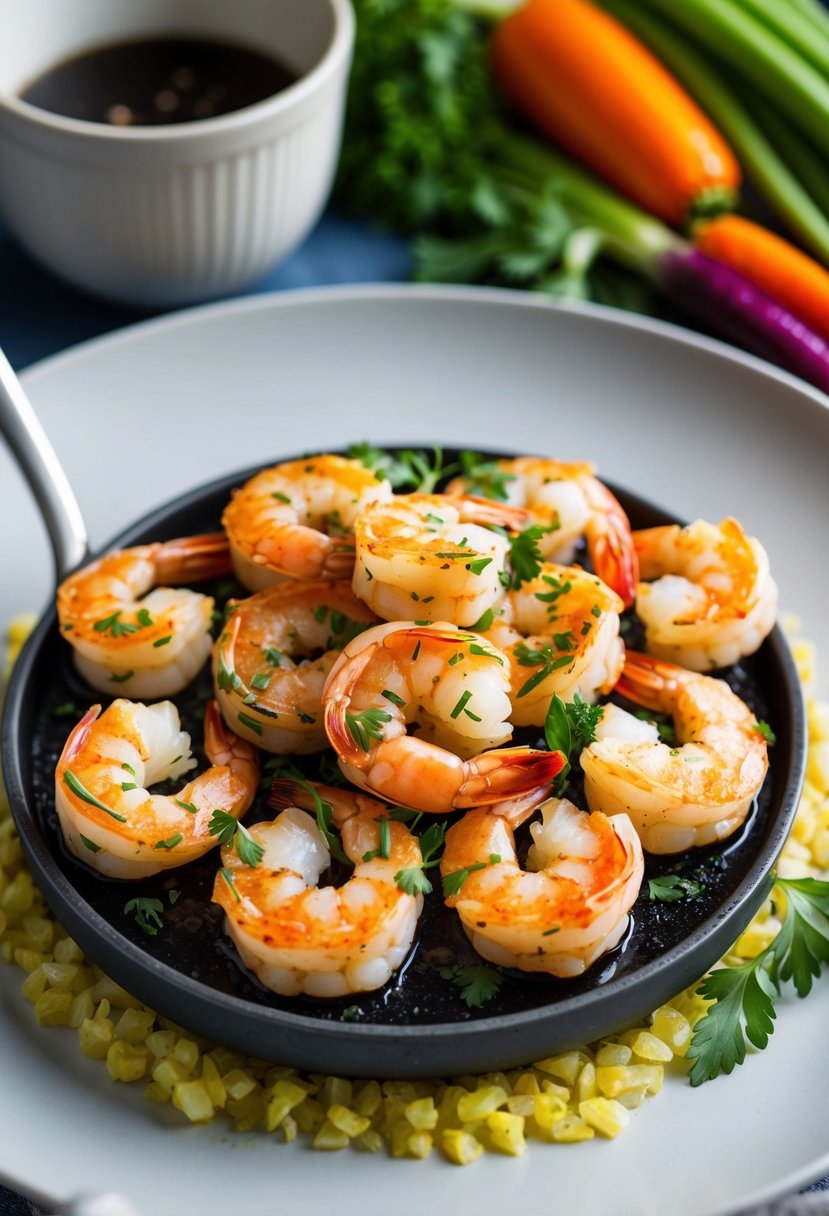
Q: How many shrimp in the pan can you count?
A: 12